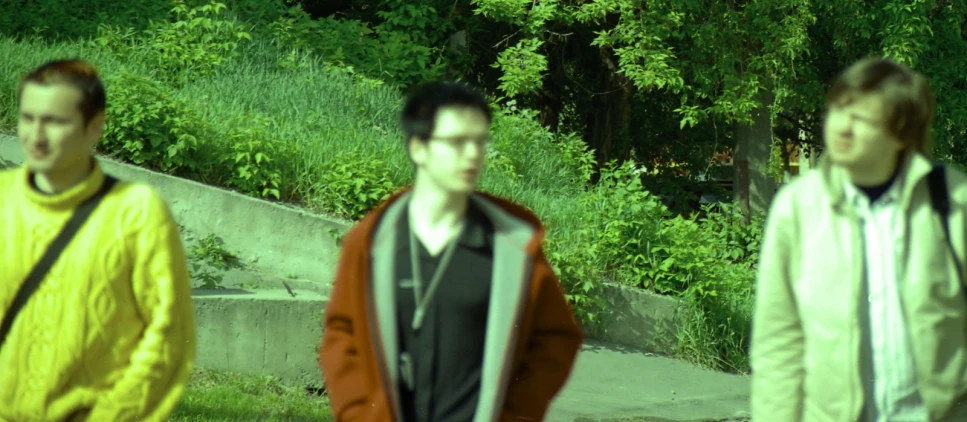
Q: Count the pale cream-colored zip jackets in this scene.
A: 1